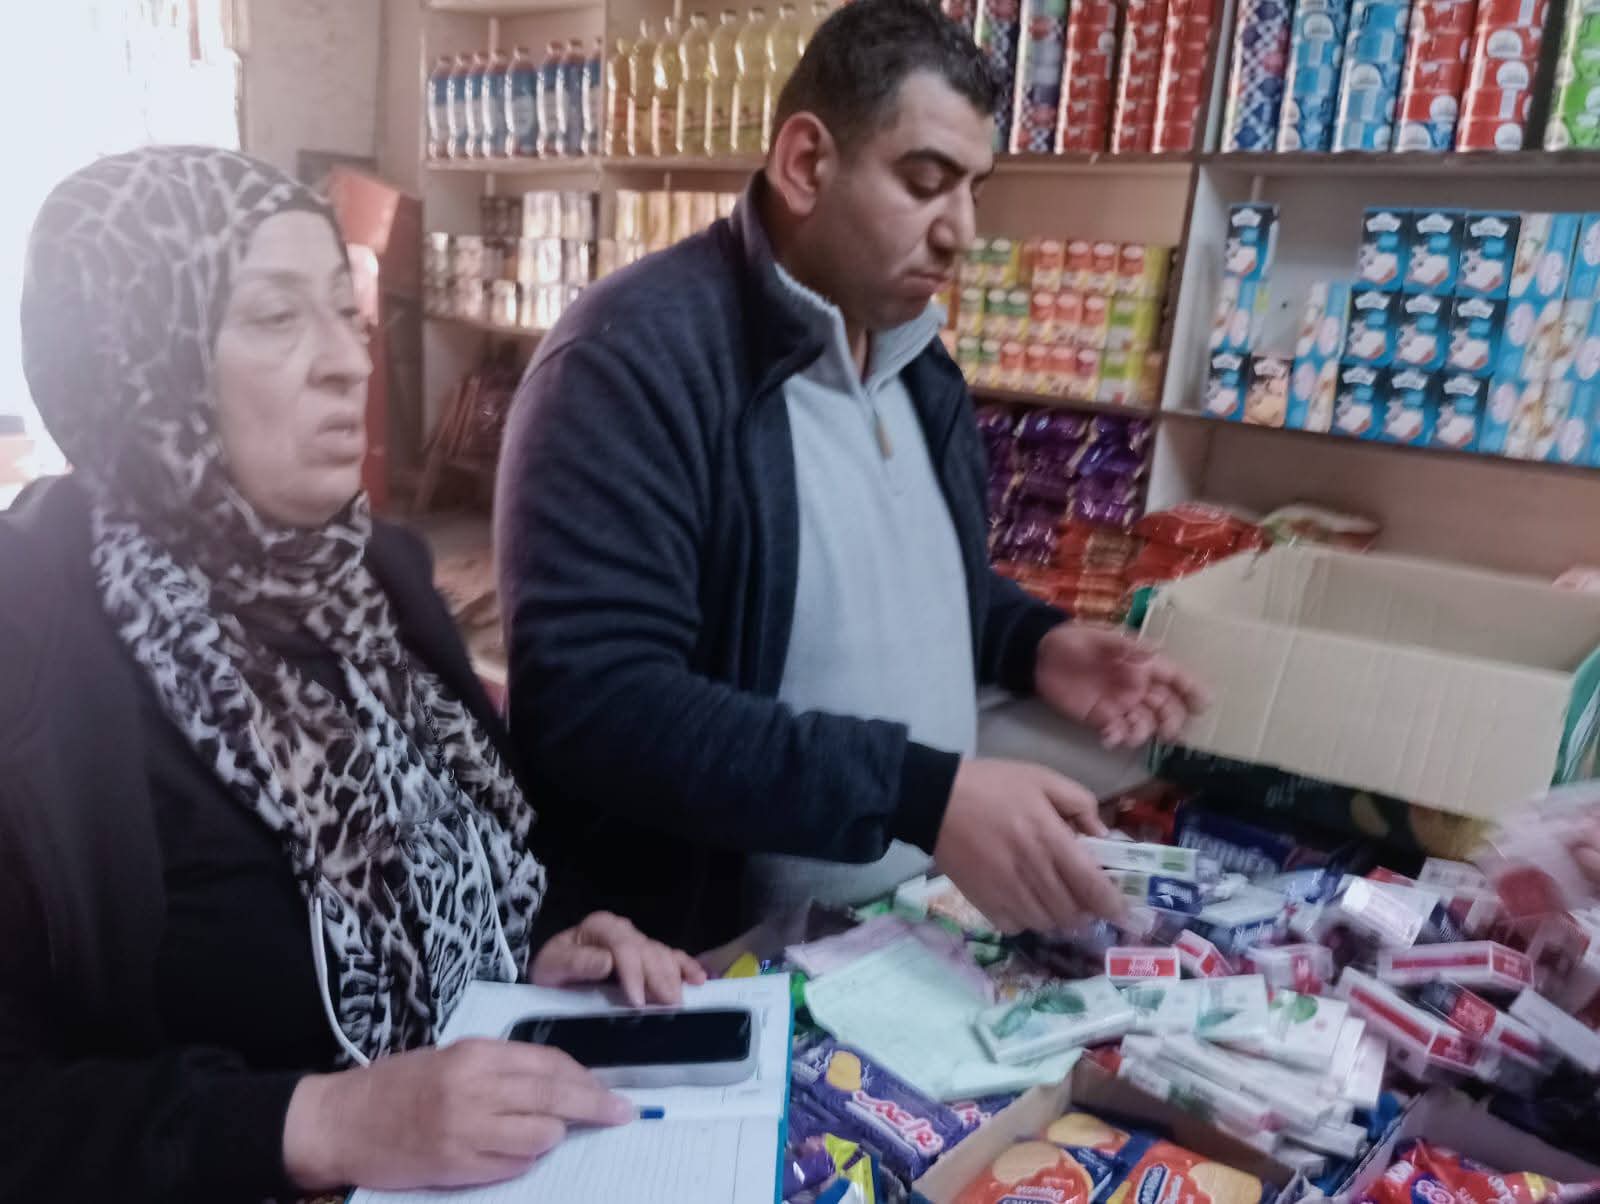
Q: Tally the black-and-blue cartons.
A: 11